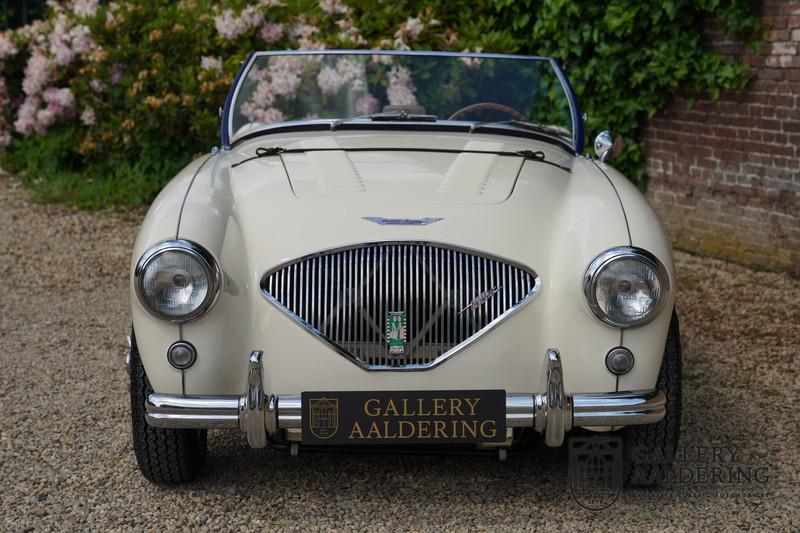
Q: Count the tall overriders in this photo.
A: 2